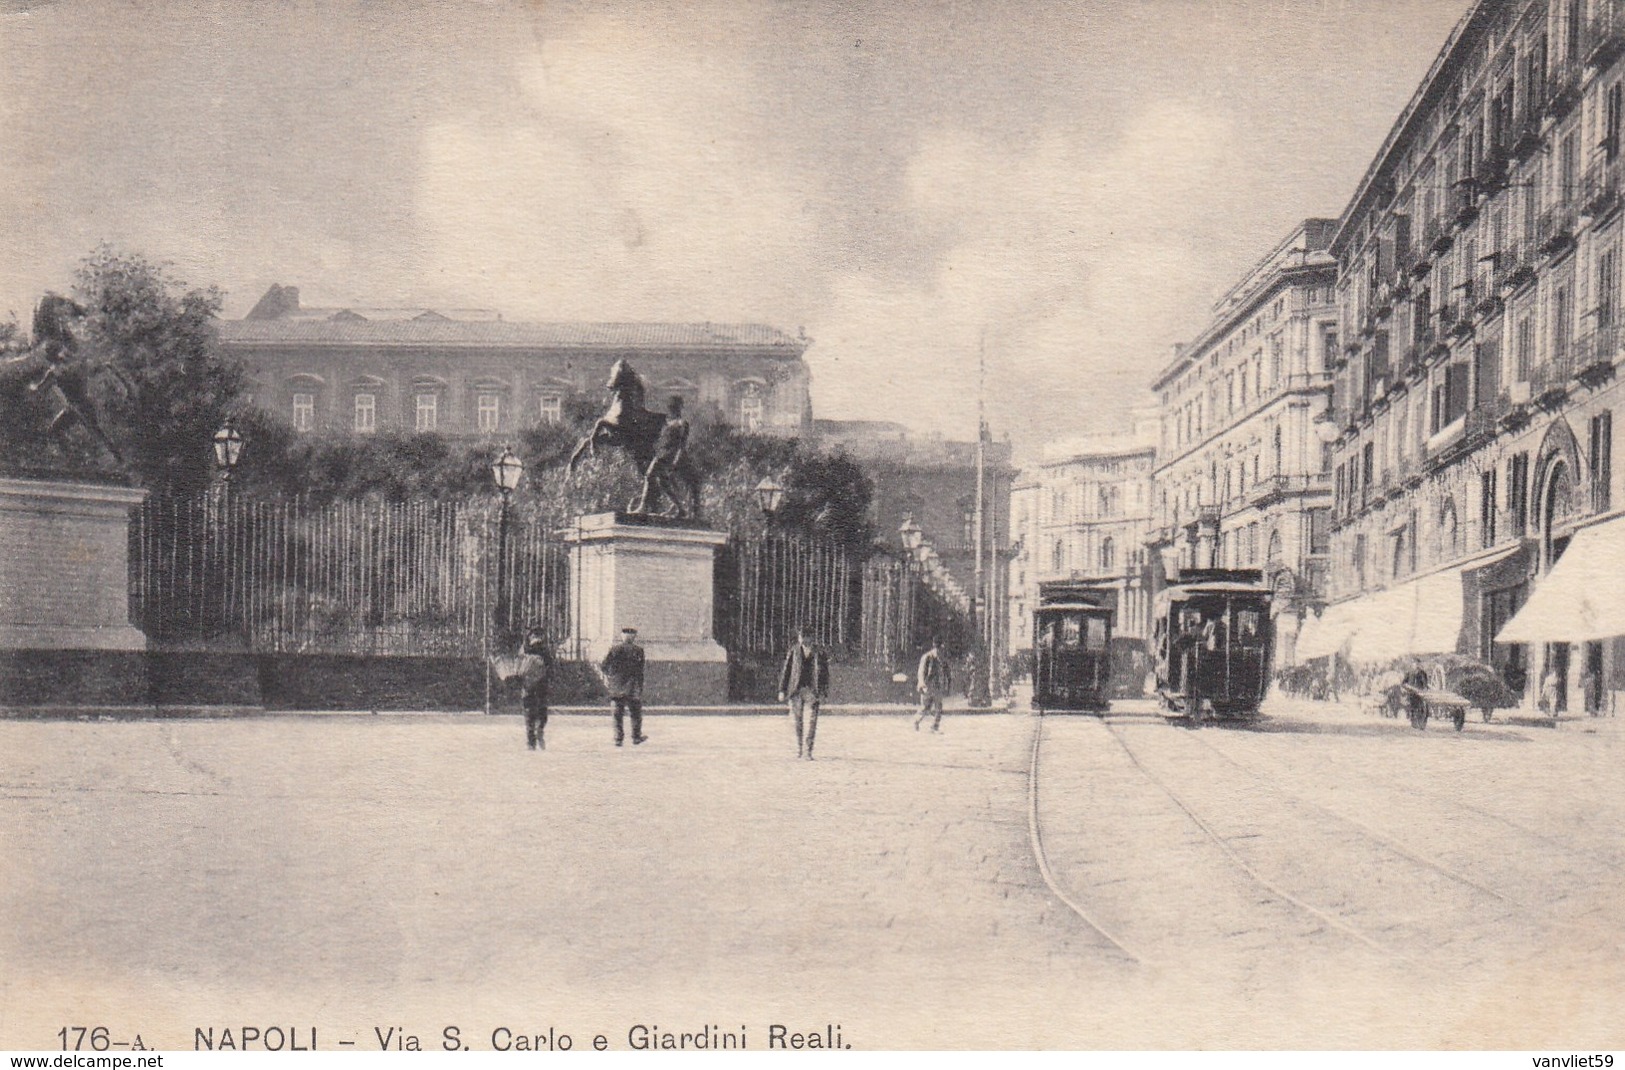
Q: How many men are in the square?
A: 4